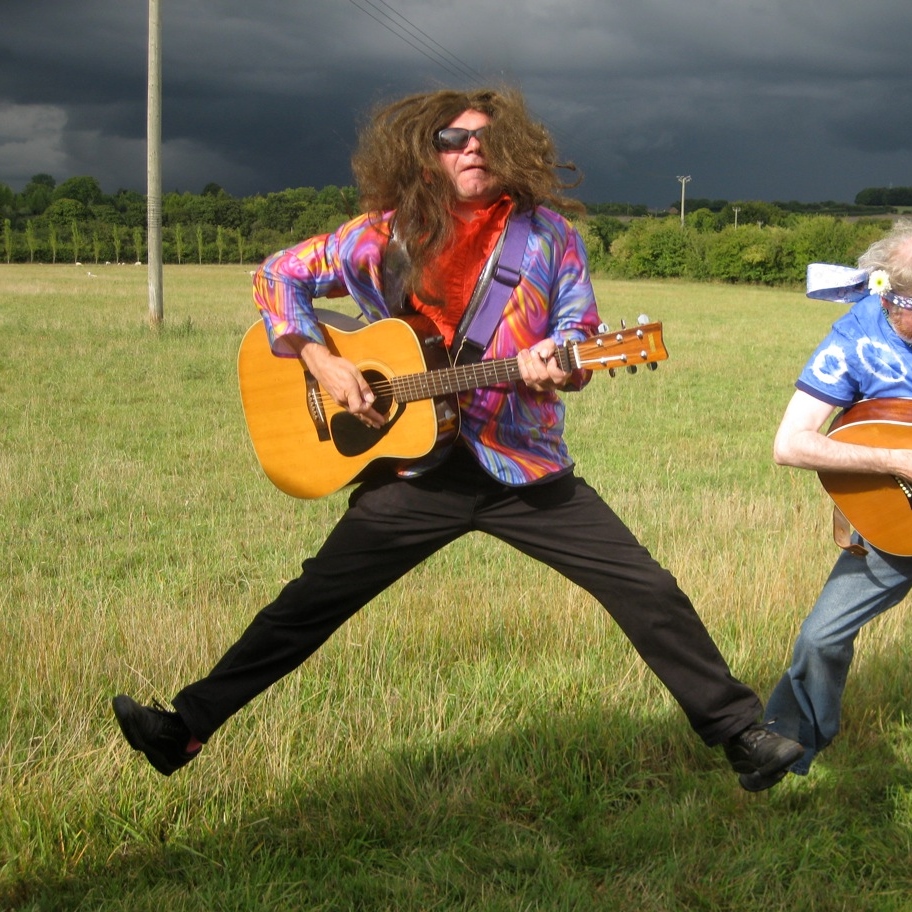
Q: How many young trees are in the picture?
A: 11